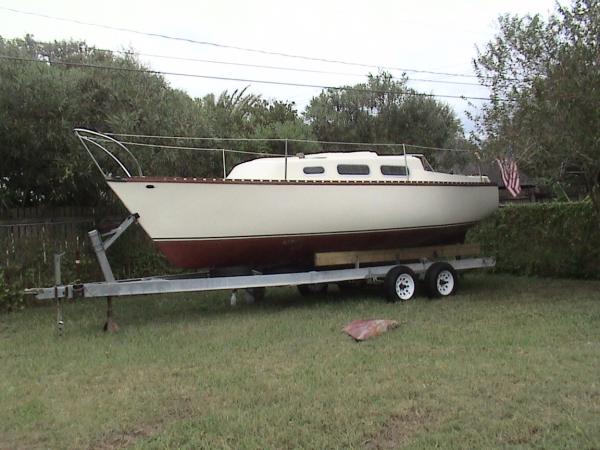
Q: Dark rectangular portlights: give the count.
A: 3